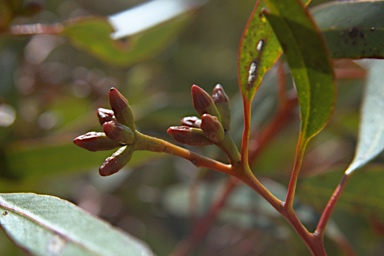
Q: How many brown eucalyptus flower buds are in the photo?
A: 10